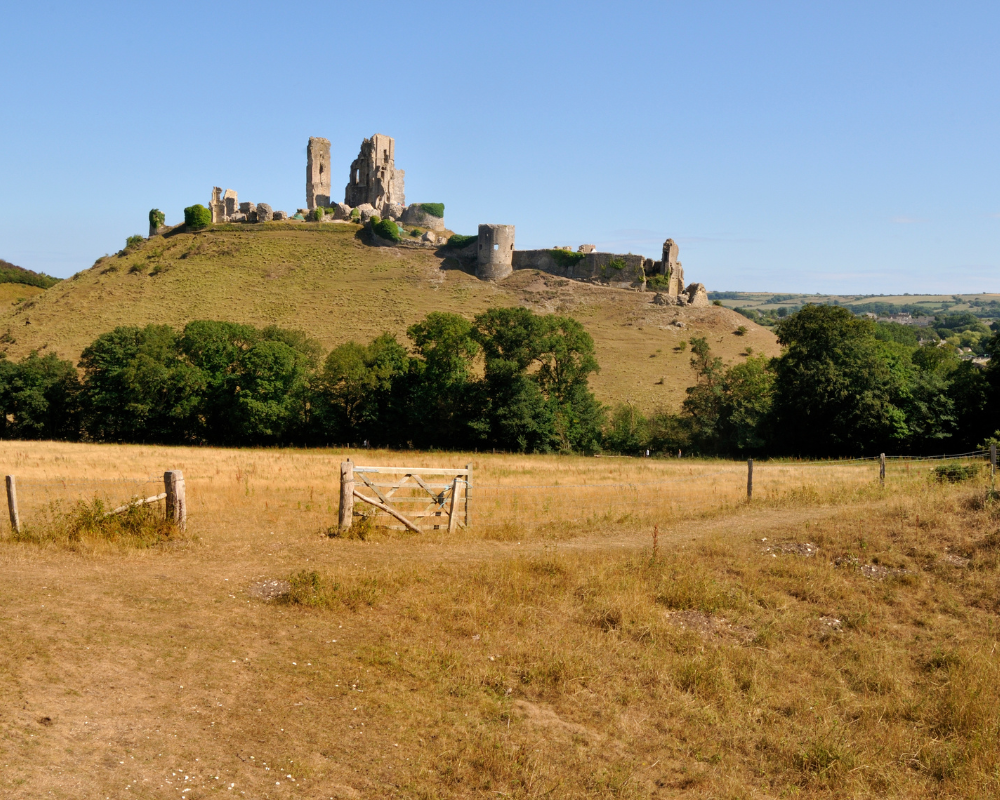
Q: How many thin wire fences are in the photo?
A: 2